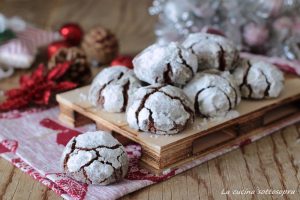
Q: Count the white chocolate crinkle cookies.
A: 7